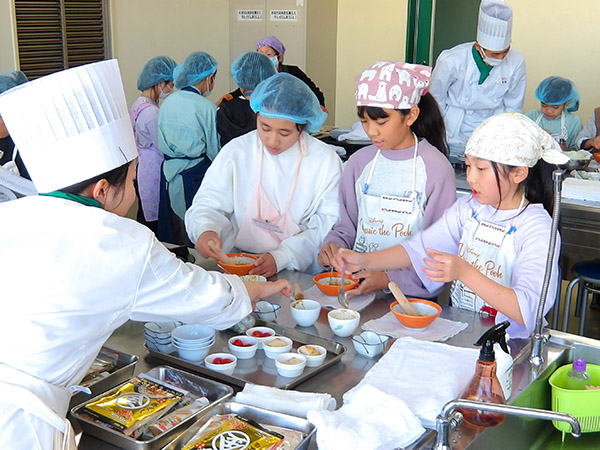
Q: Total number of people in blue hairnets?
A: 6